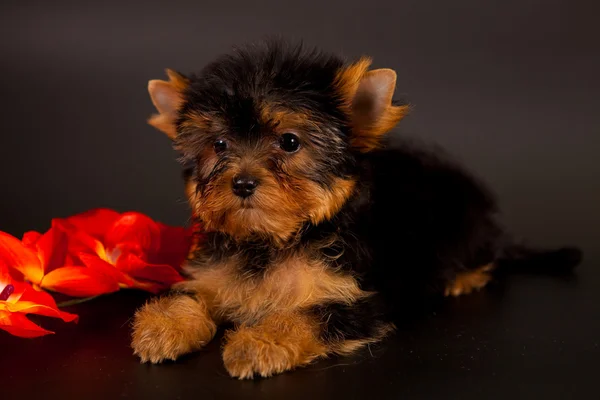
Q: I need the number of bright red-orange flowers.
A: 3